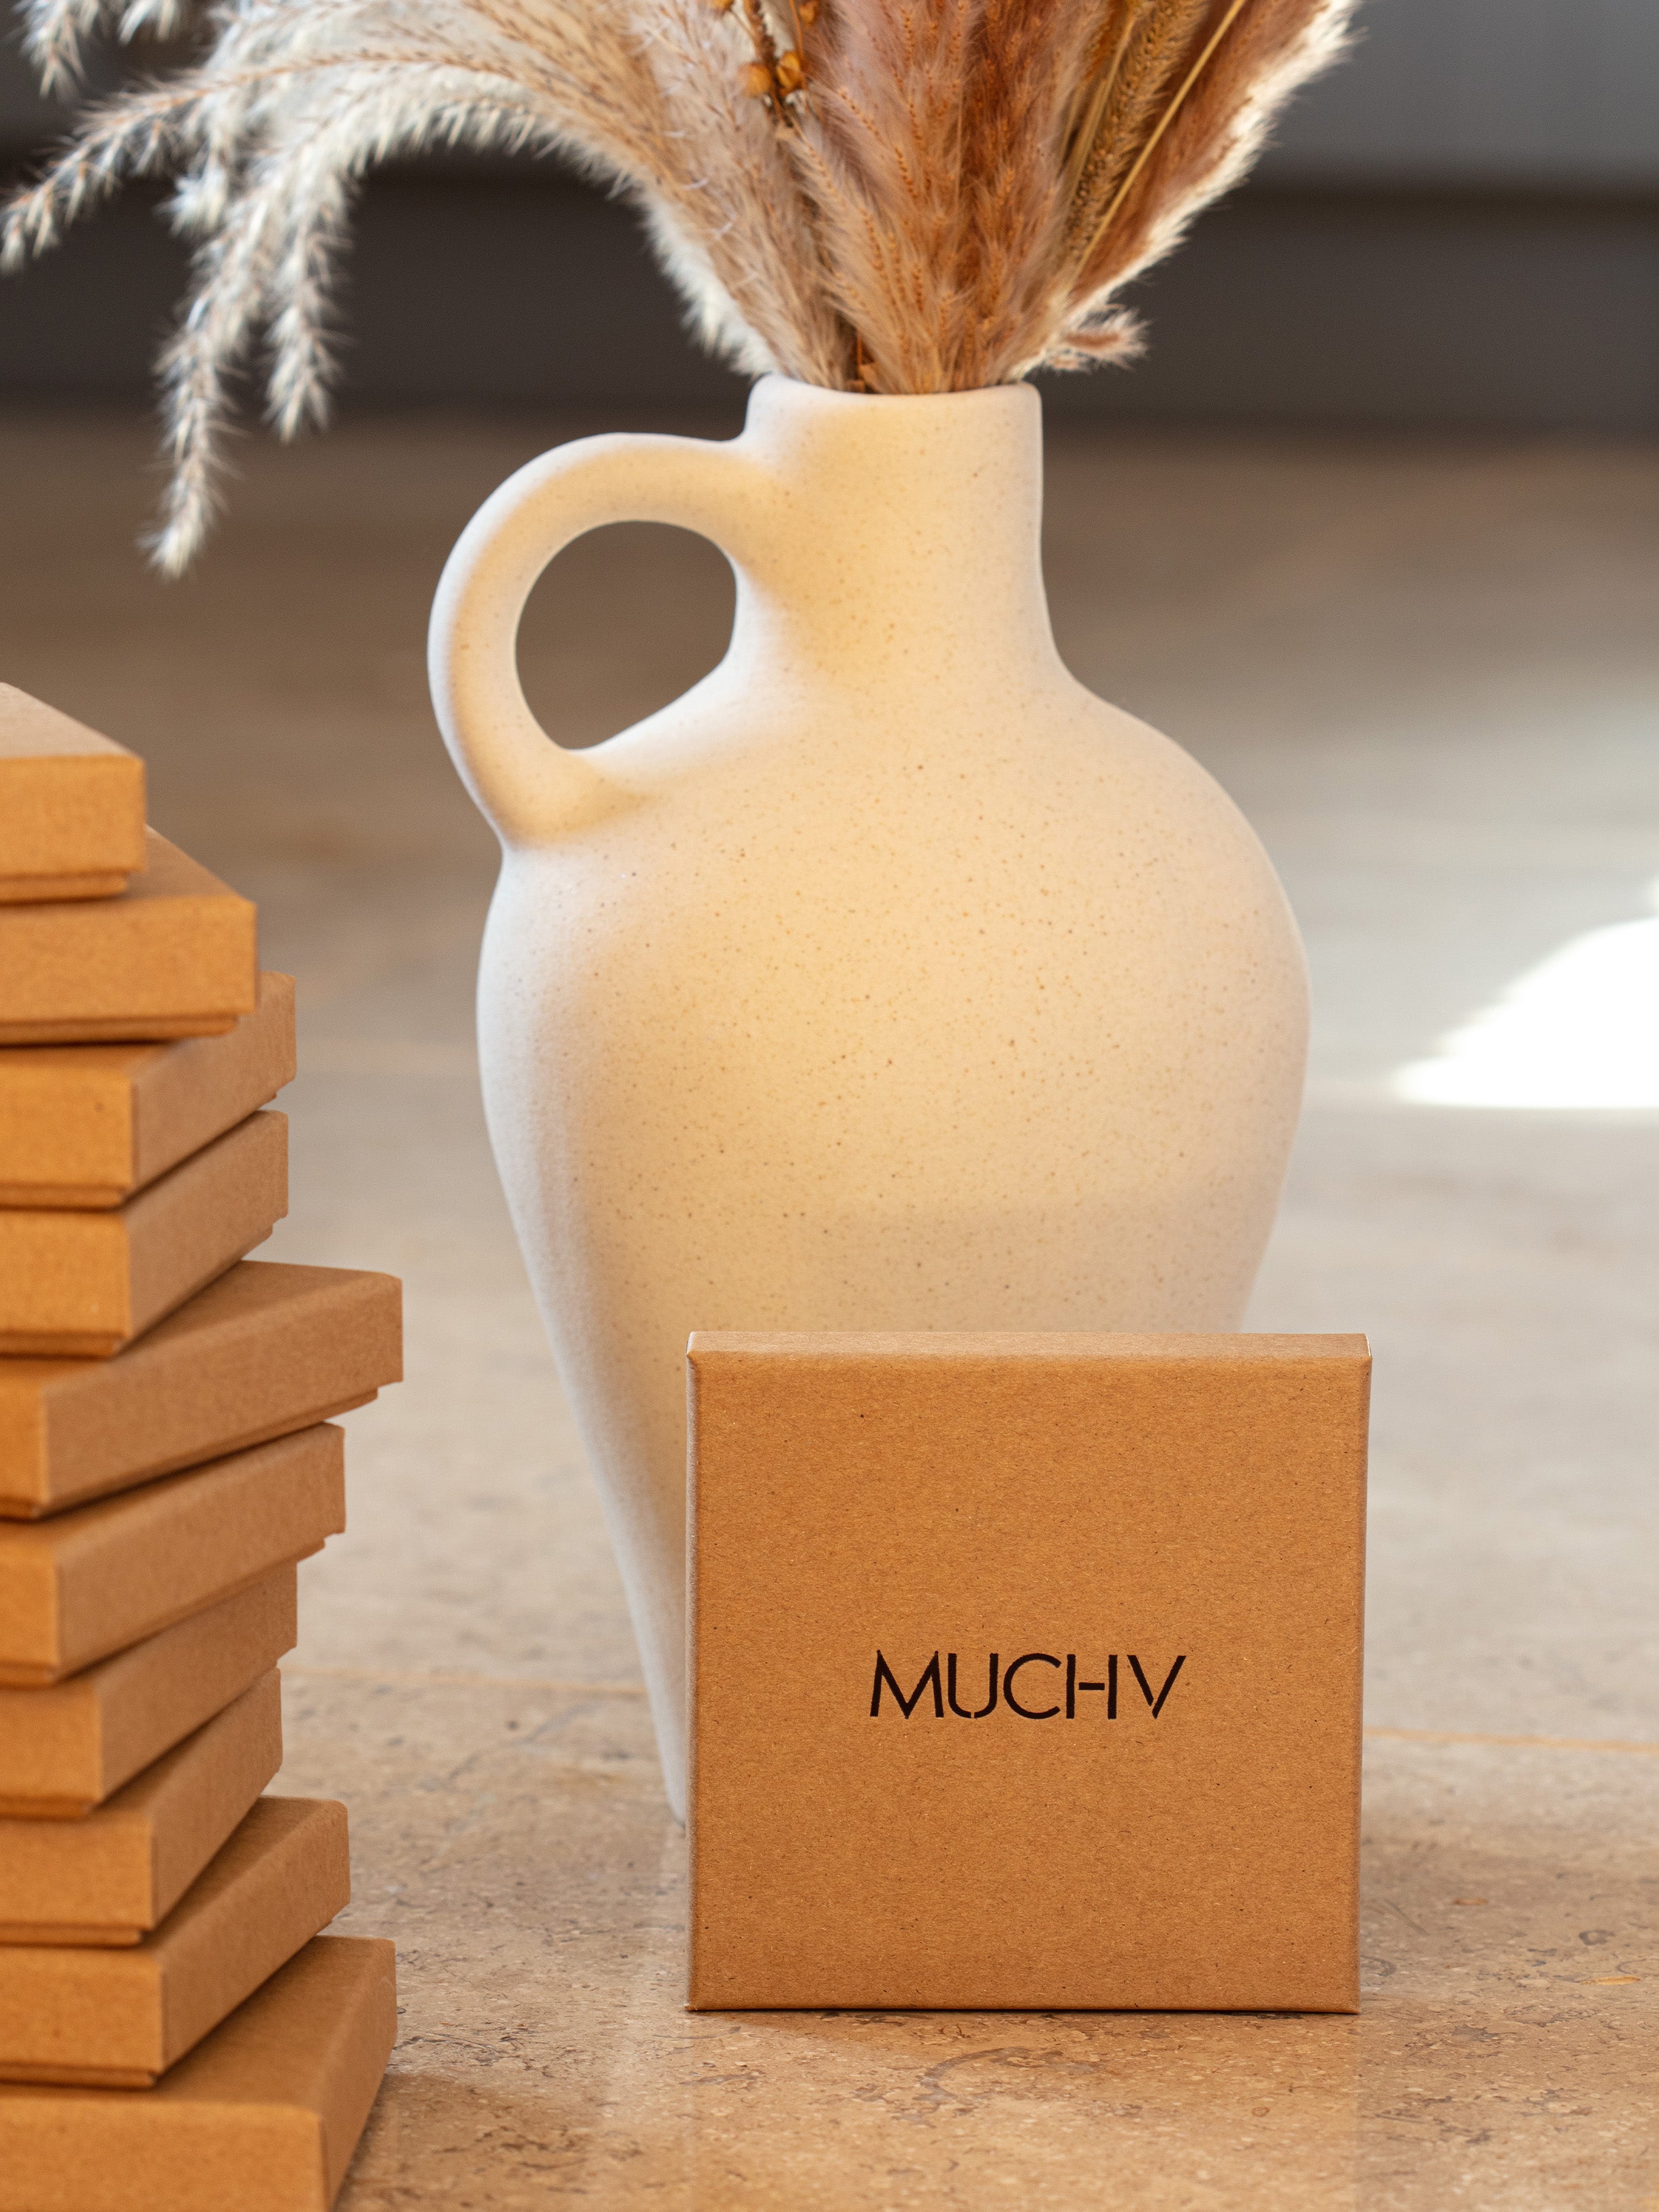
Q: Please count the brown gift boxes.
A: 11